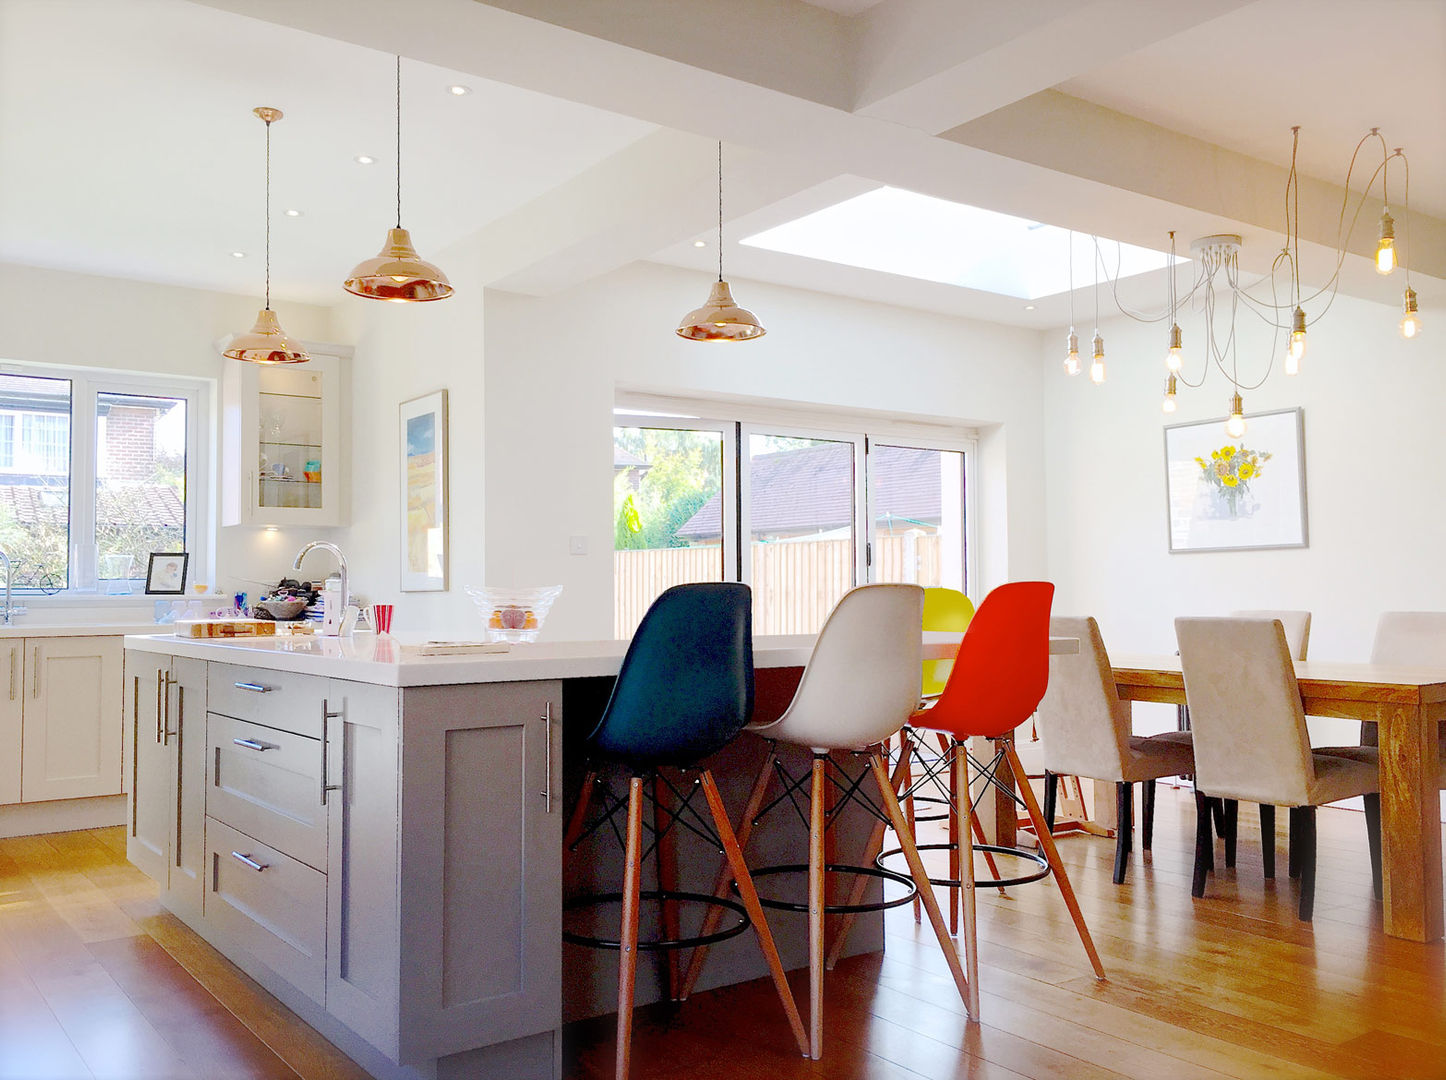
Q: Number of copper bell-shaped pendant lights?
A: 3